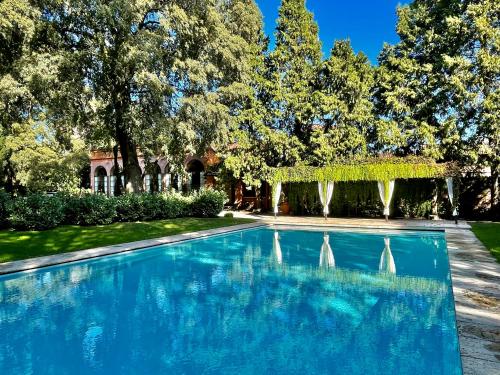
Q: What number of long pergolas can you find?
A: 1